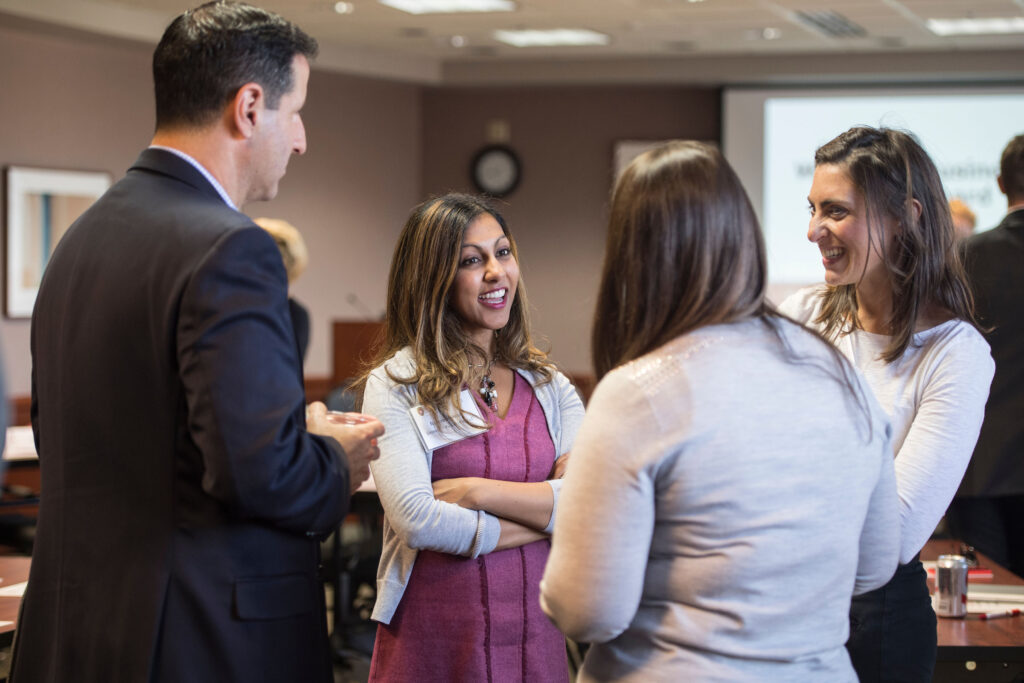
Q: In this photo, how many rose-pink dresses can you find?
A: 1